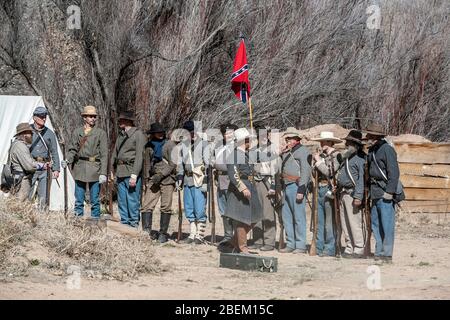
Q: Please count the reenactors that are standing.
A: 13